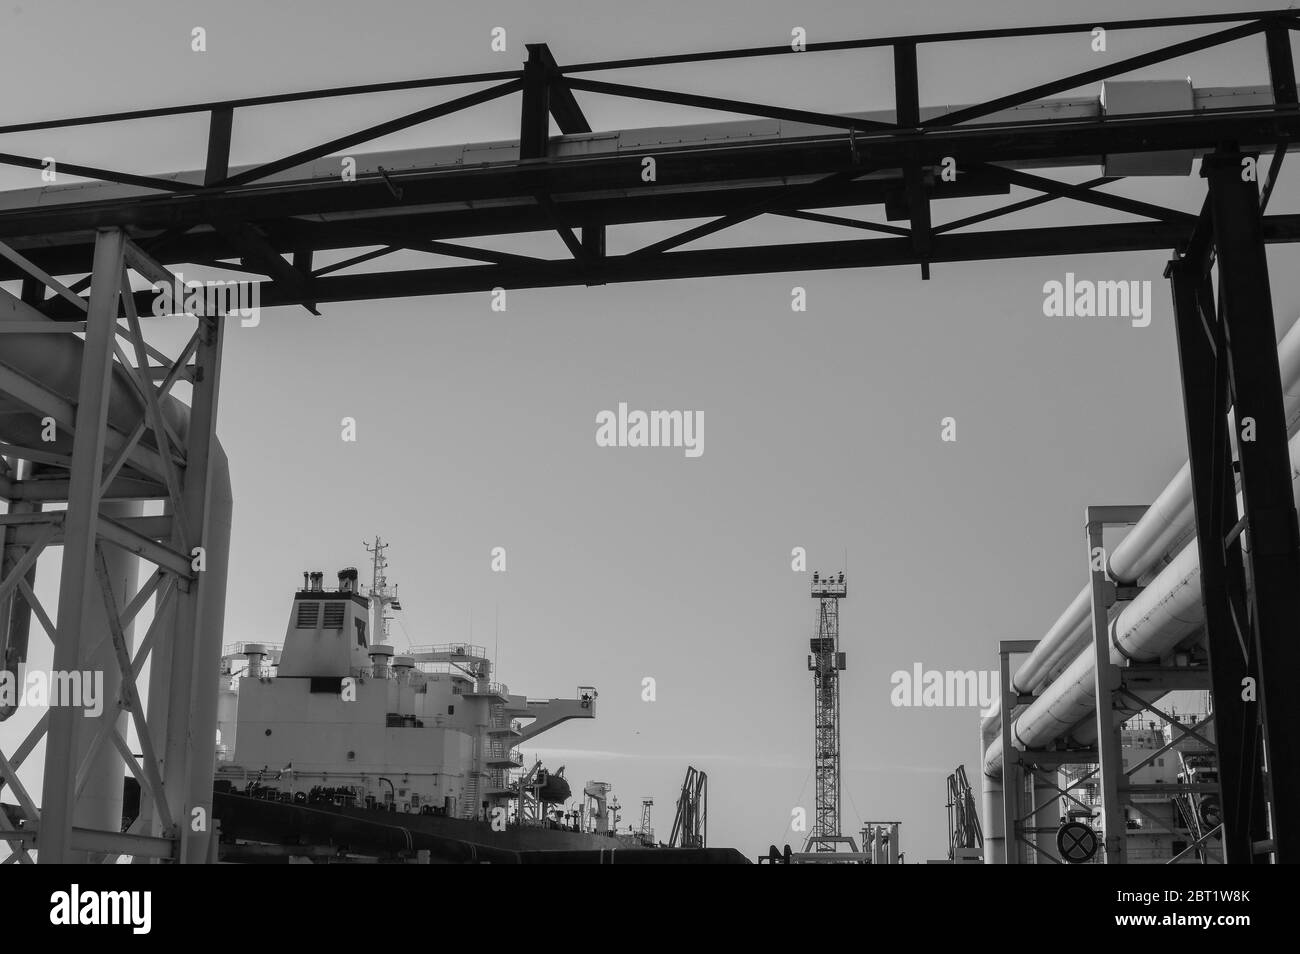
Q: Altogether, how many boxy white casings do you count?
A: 1